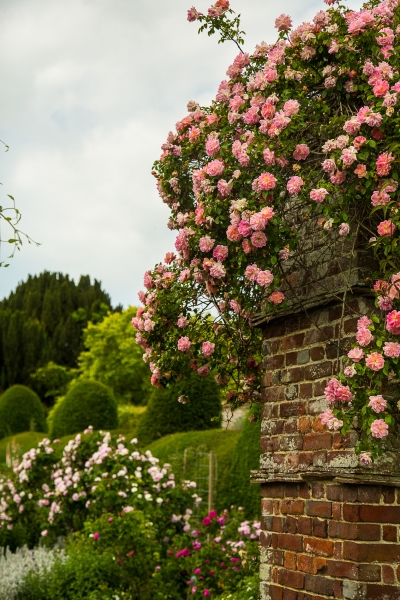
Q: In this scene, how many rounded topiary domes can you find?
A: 3